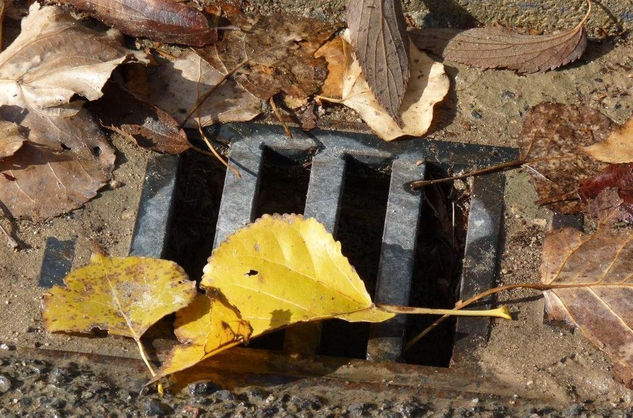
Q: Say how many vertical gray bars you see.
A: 5